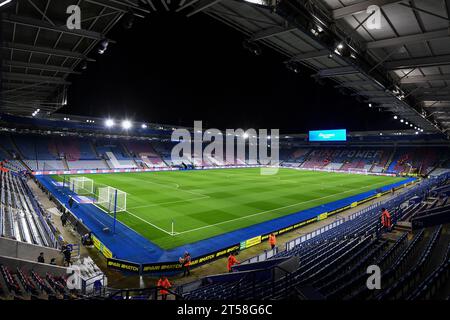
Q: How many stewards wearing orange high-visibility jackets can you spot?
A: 5